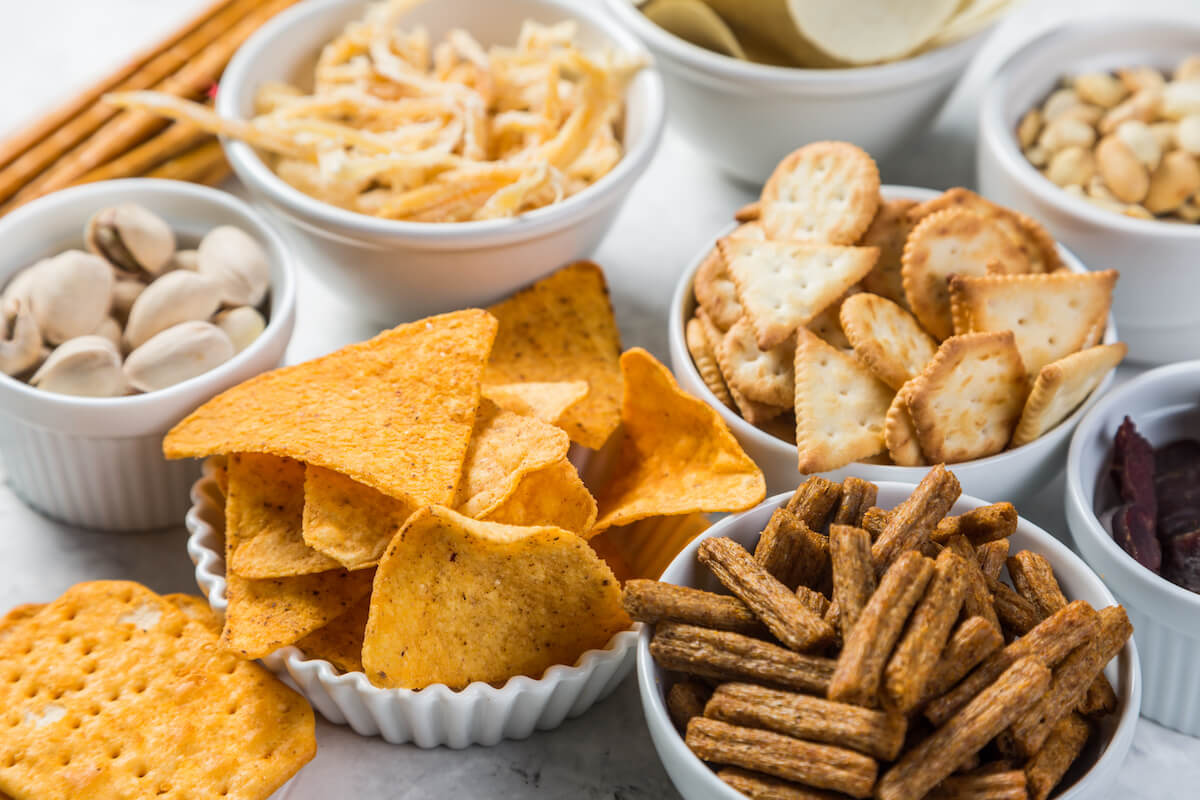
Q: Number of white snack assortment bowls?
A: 8